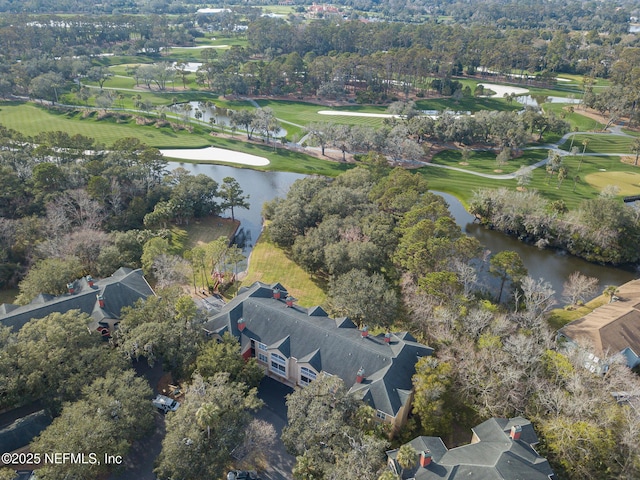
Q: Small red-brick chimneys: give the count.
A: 11